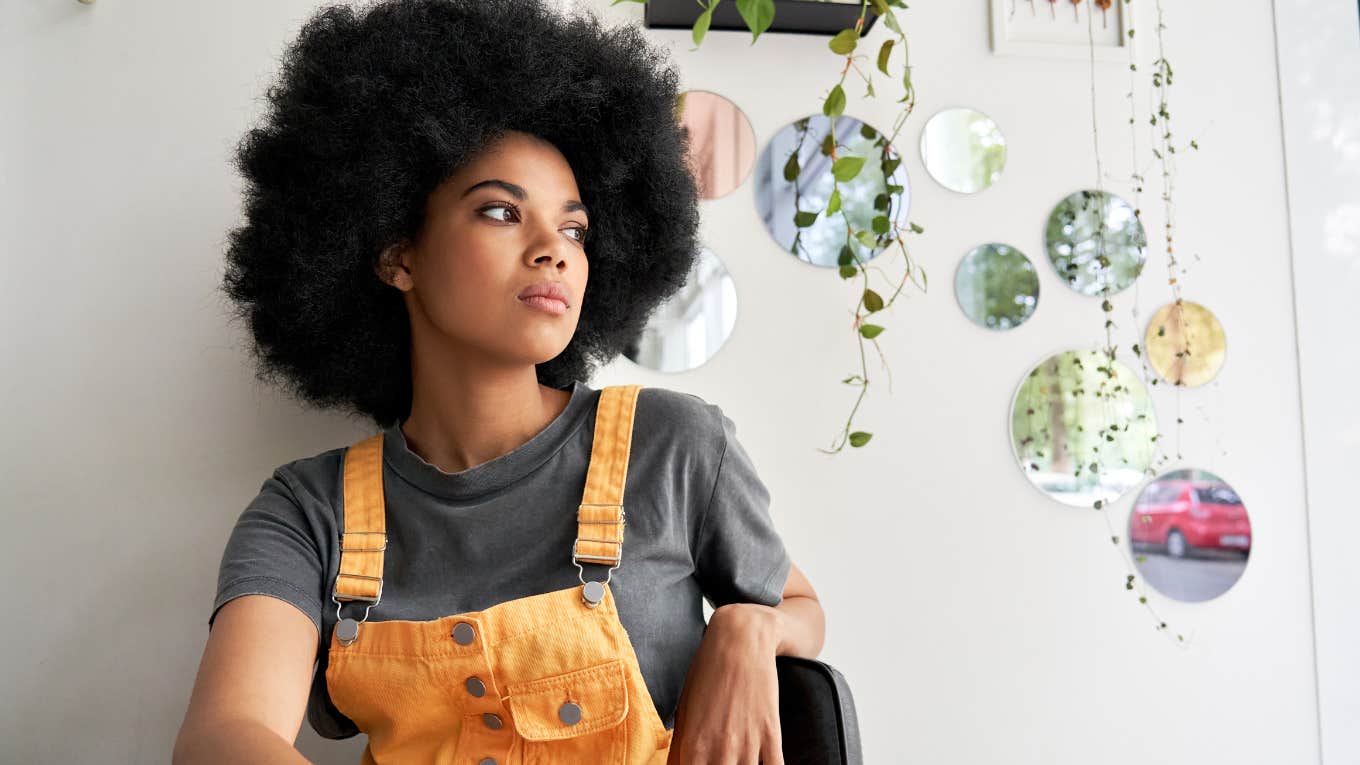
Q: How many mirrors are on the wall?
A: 9